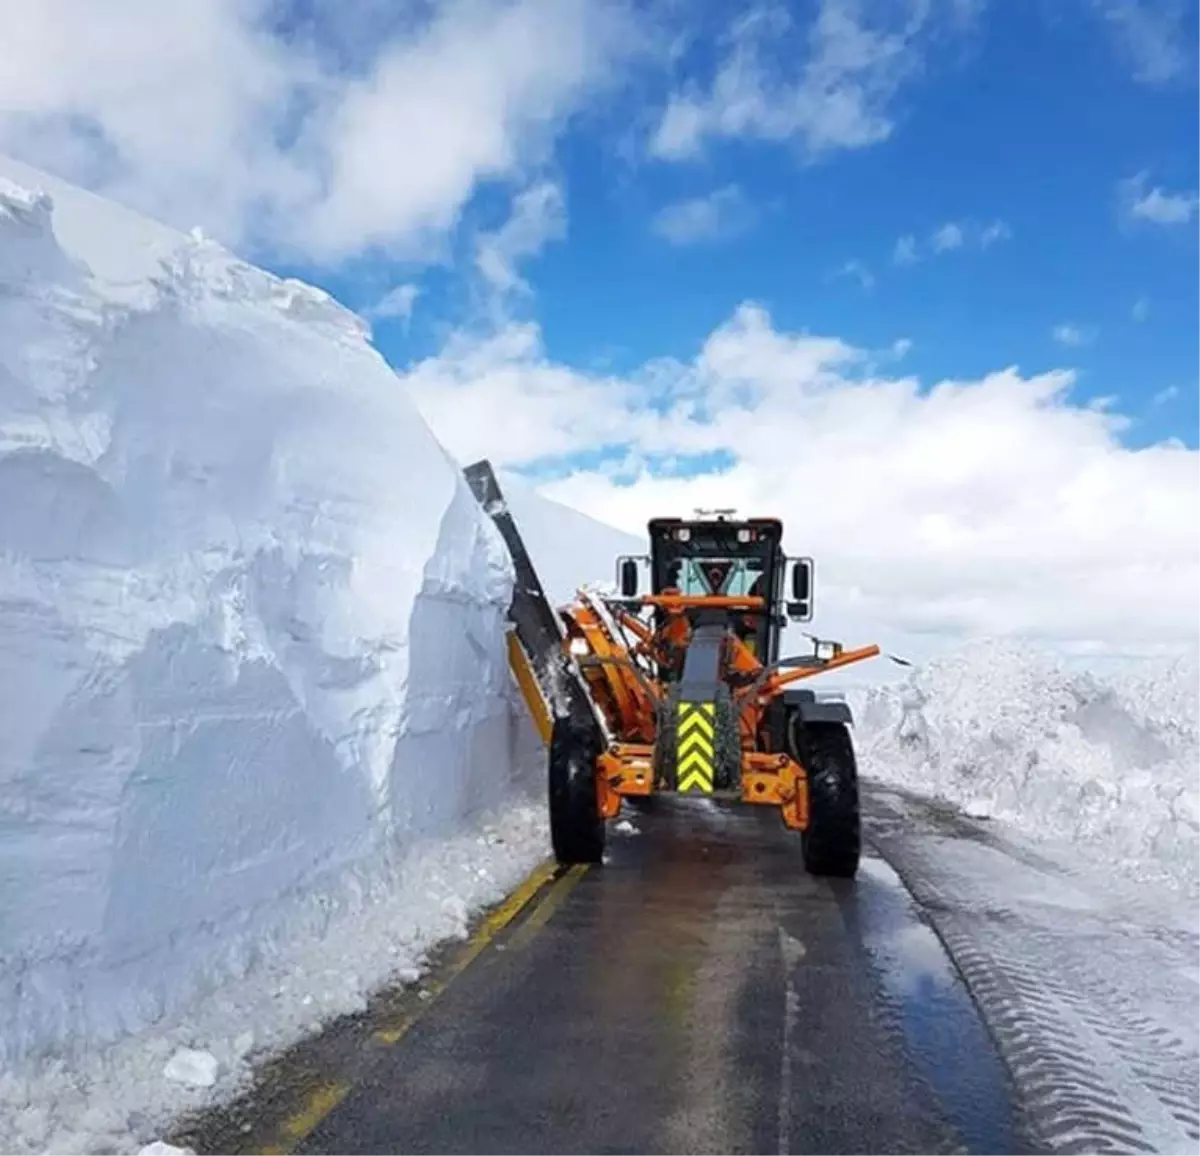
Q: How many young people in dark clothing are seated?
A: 0